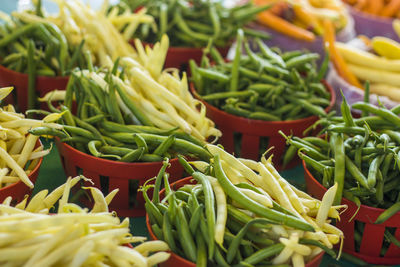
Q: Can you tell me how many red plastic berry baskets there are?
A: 8